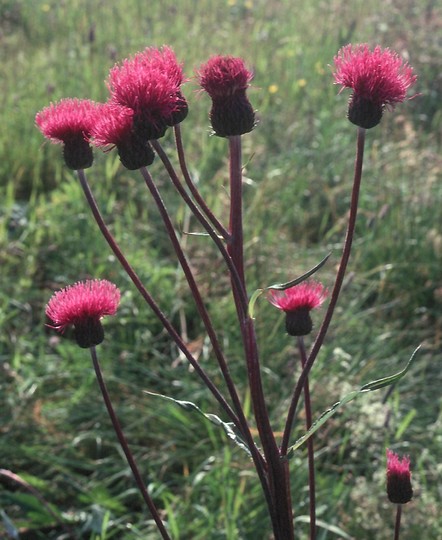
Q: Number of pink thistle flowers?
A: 9